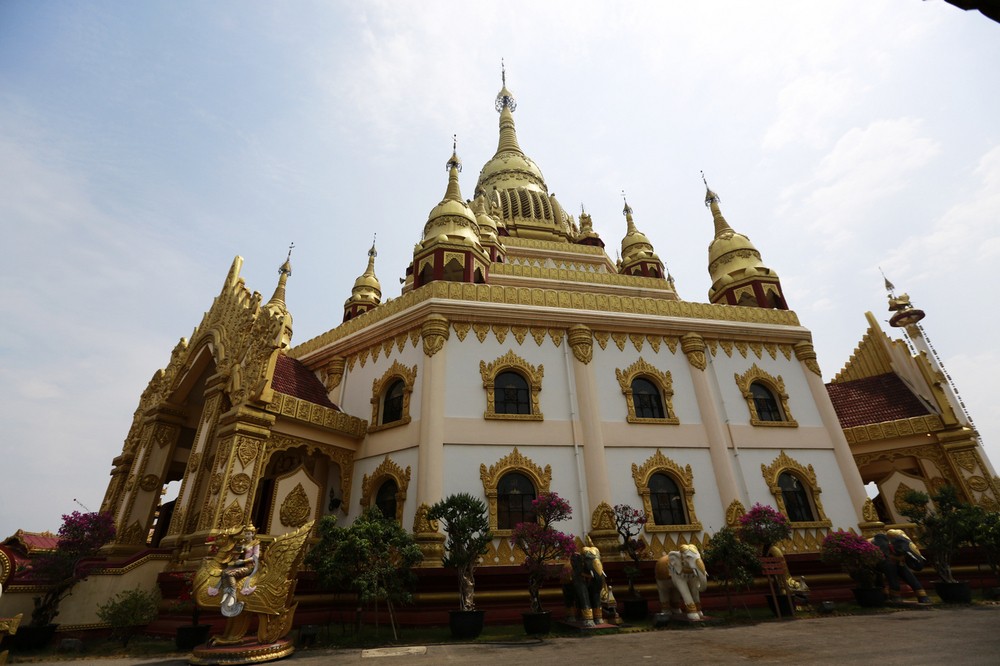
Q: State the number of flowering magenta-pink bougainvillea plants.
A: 5